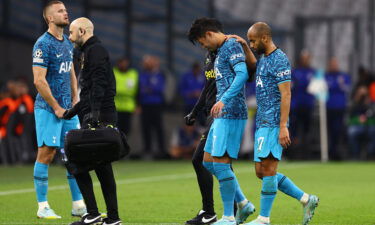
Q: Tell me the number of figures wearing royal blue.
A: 4